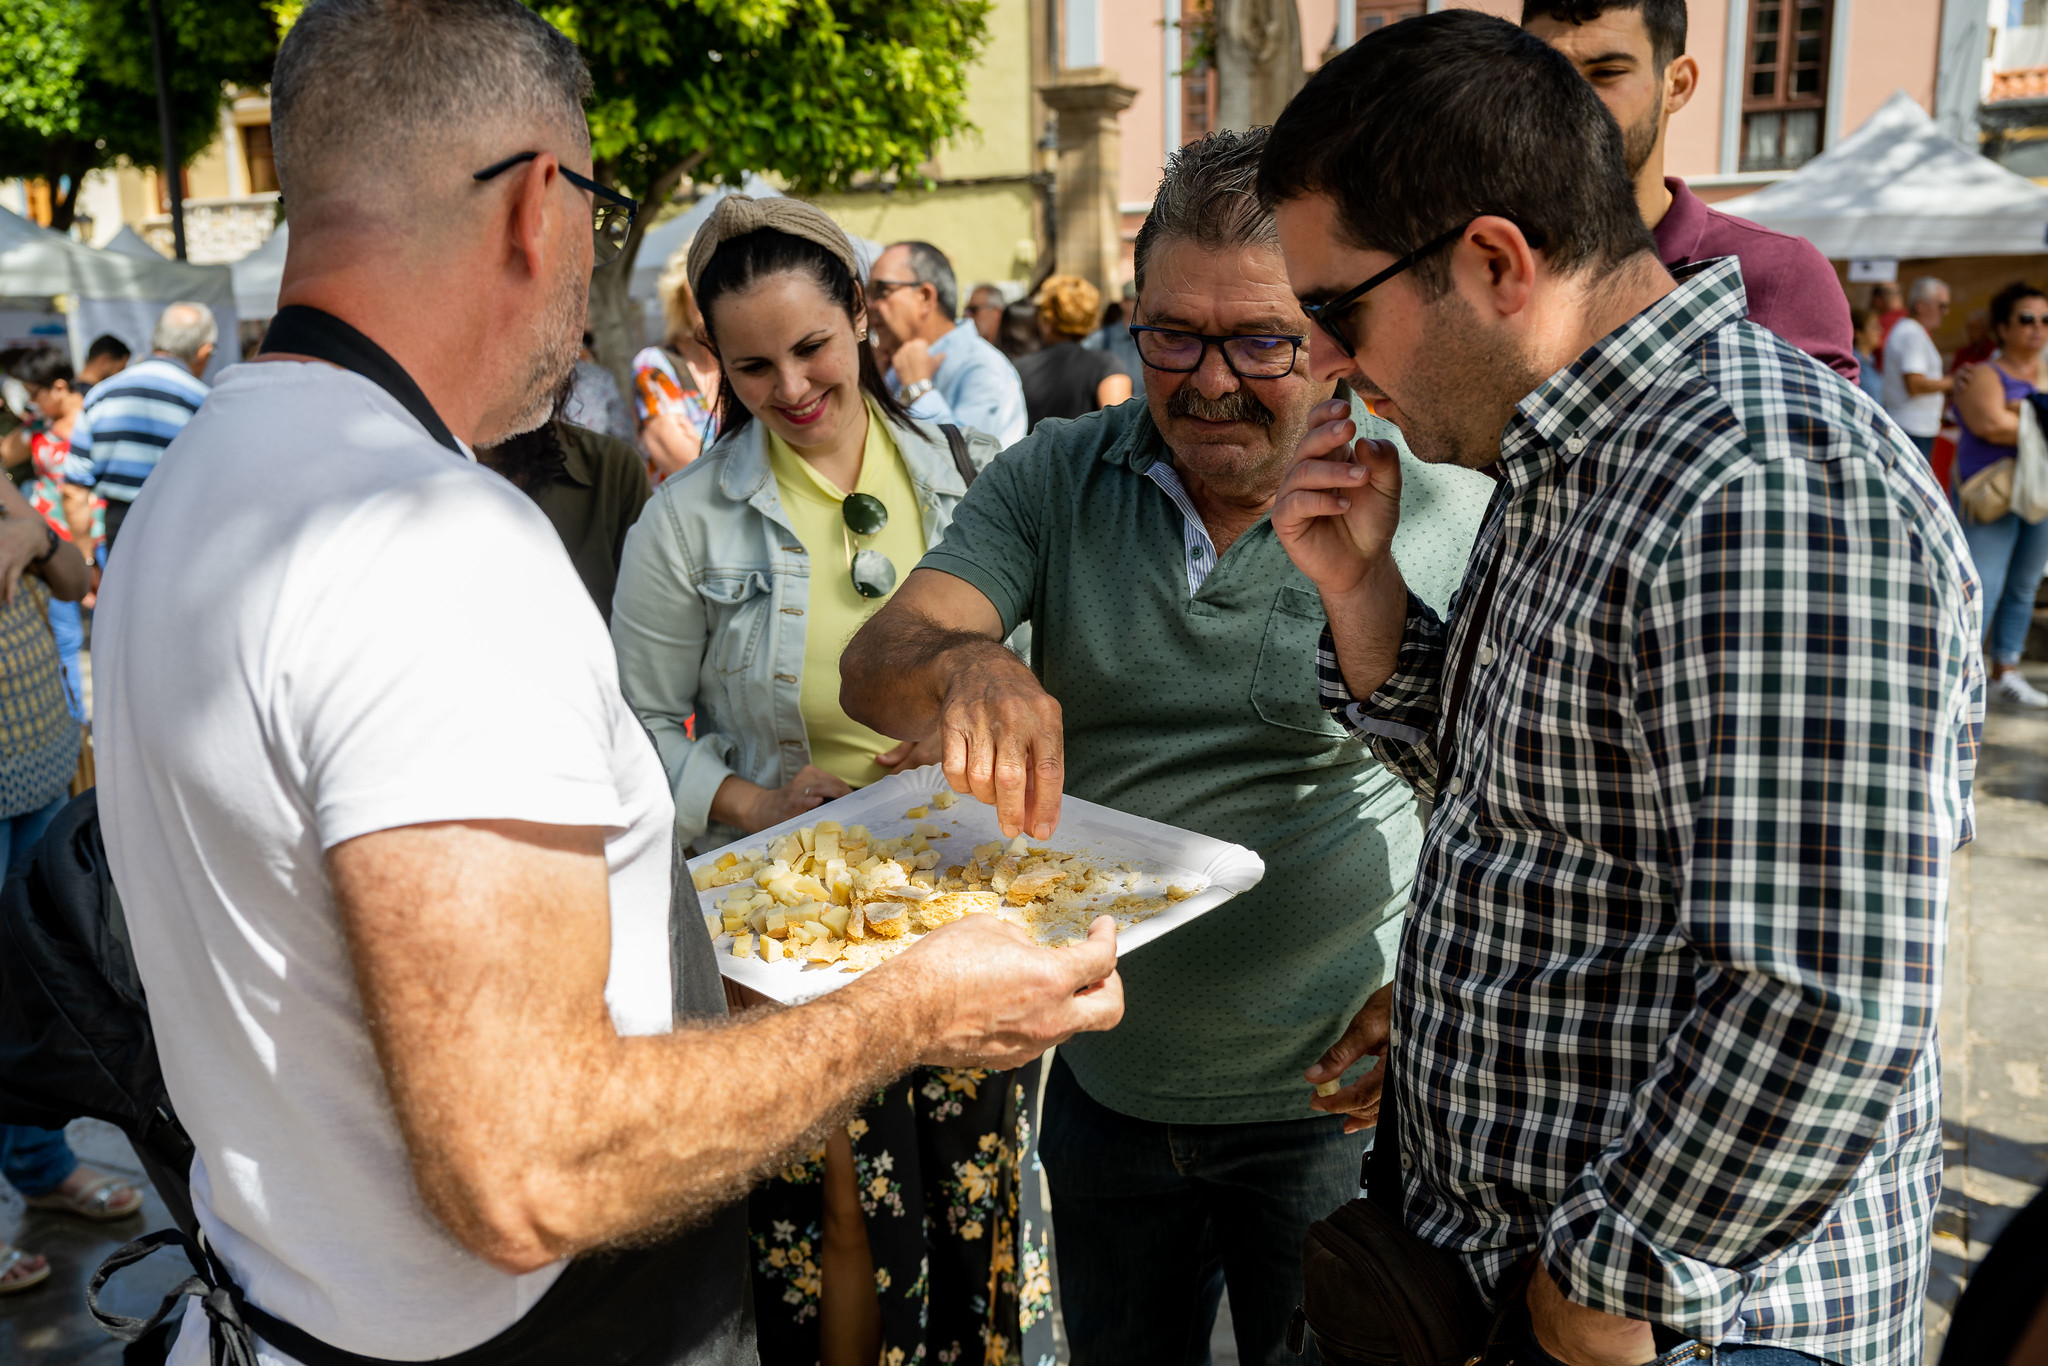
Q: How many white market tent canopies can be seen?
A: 5